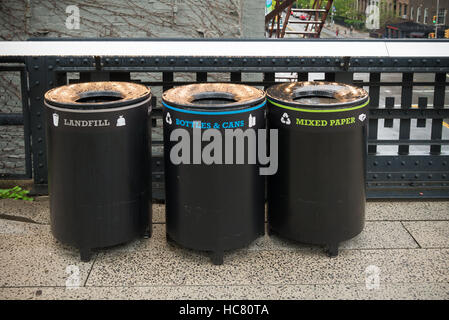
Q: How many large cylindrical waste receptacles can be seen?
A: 3